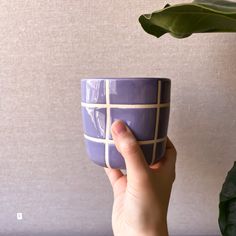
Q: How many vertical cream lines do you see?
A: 2